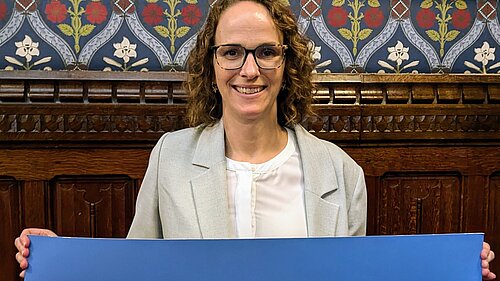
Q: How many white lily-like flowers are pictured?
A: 5